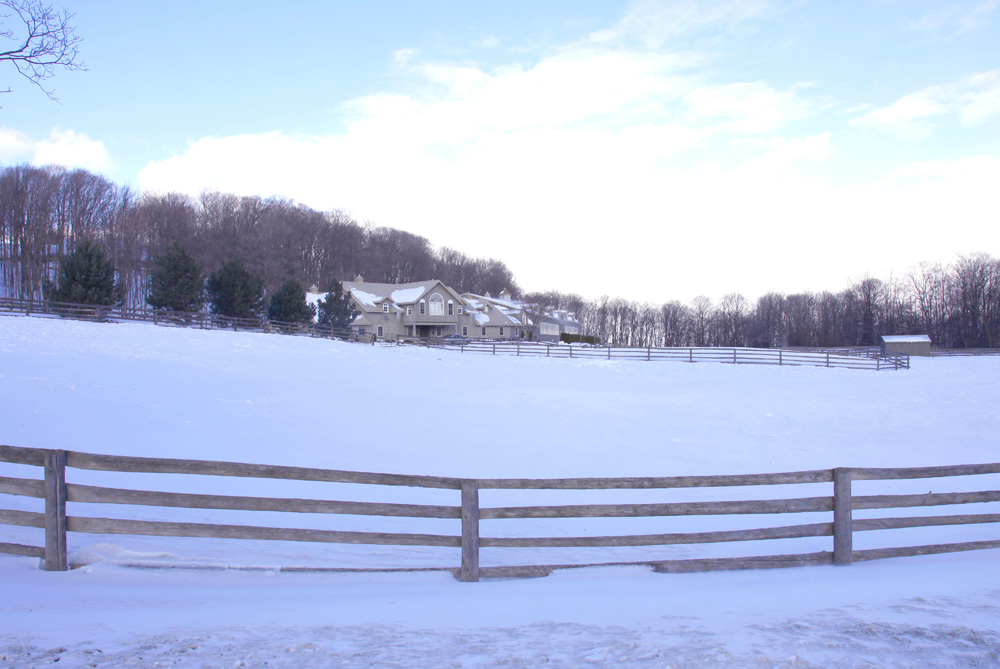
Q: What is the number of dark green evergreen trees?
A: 5